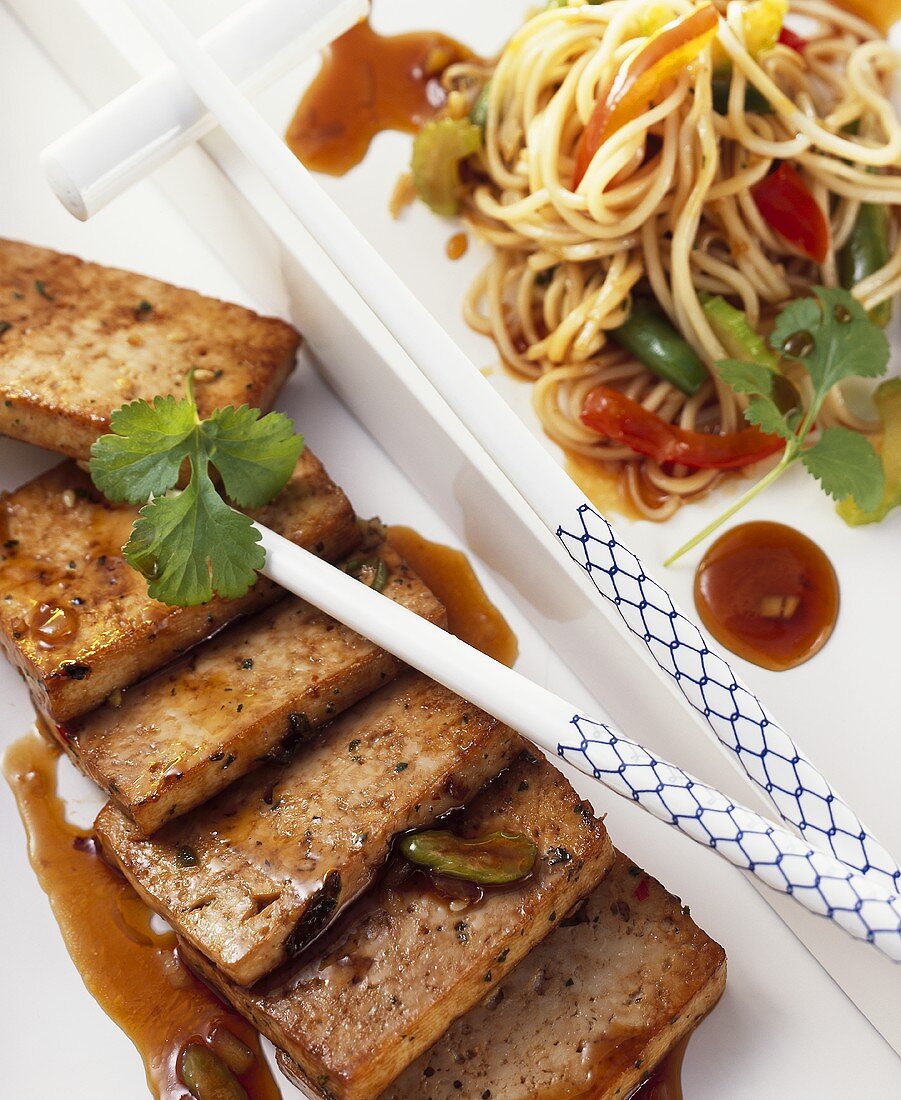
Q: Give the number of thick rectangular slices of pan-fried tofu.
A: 6